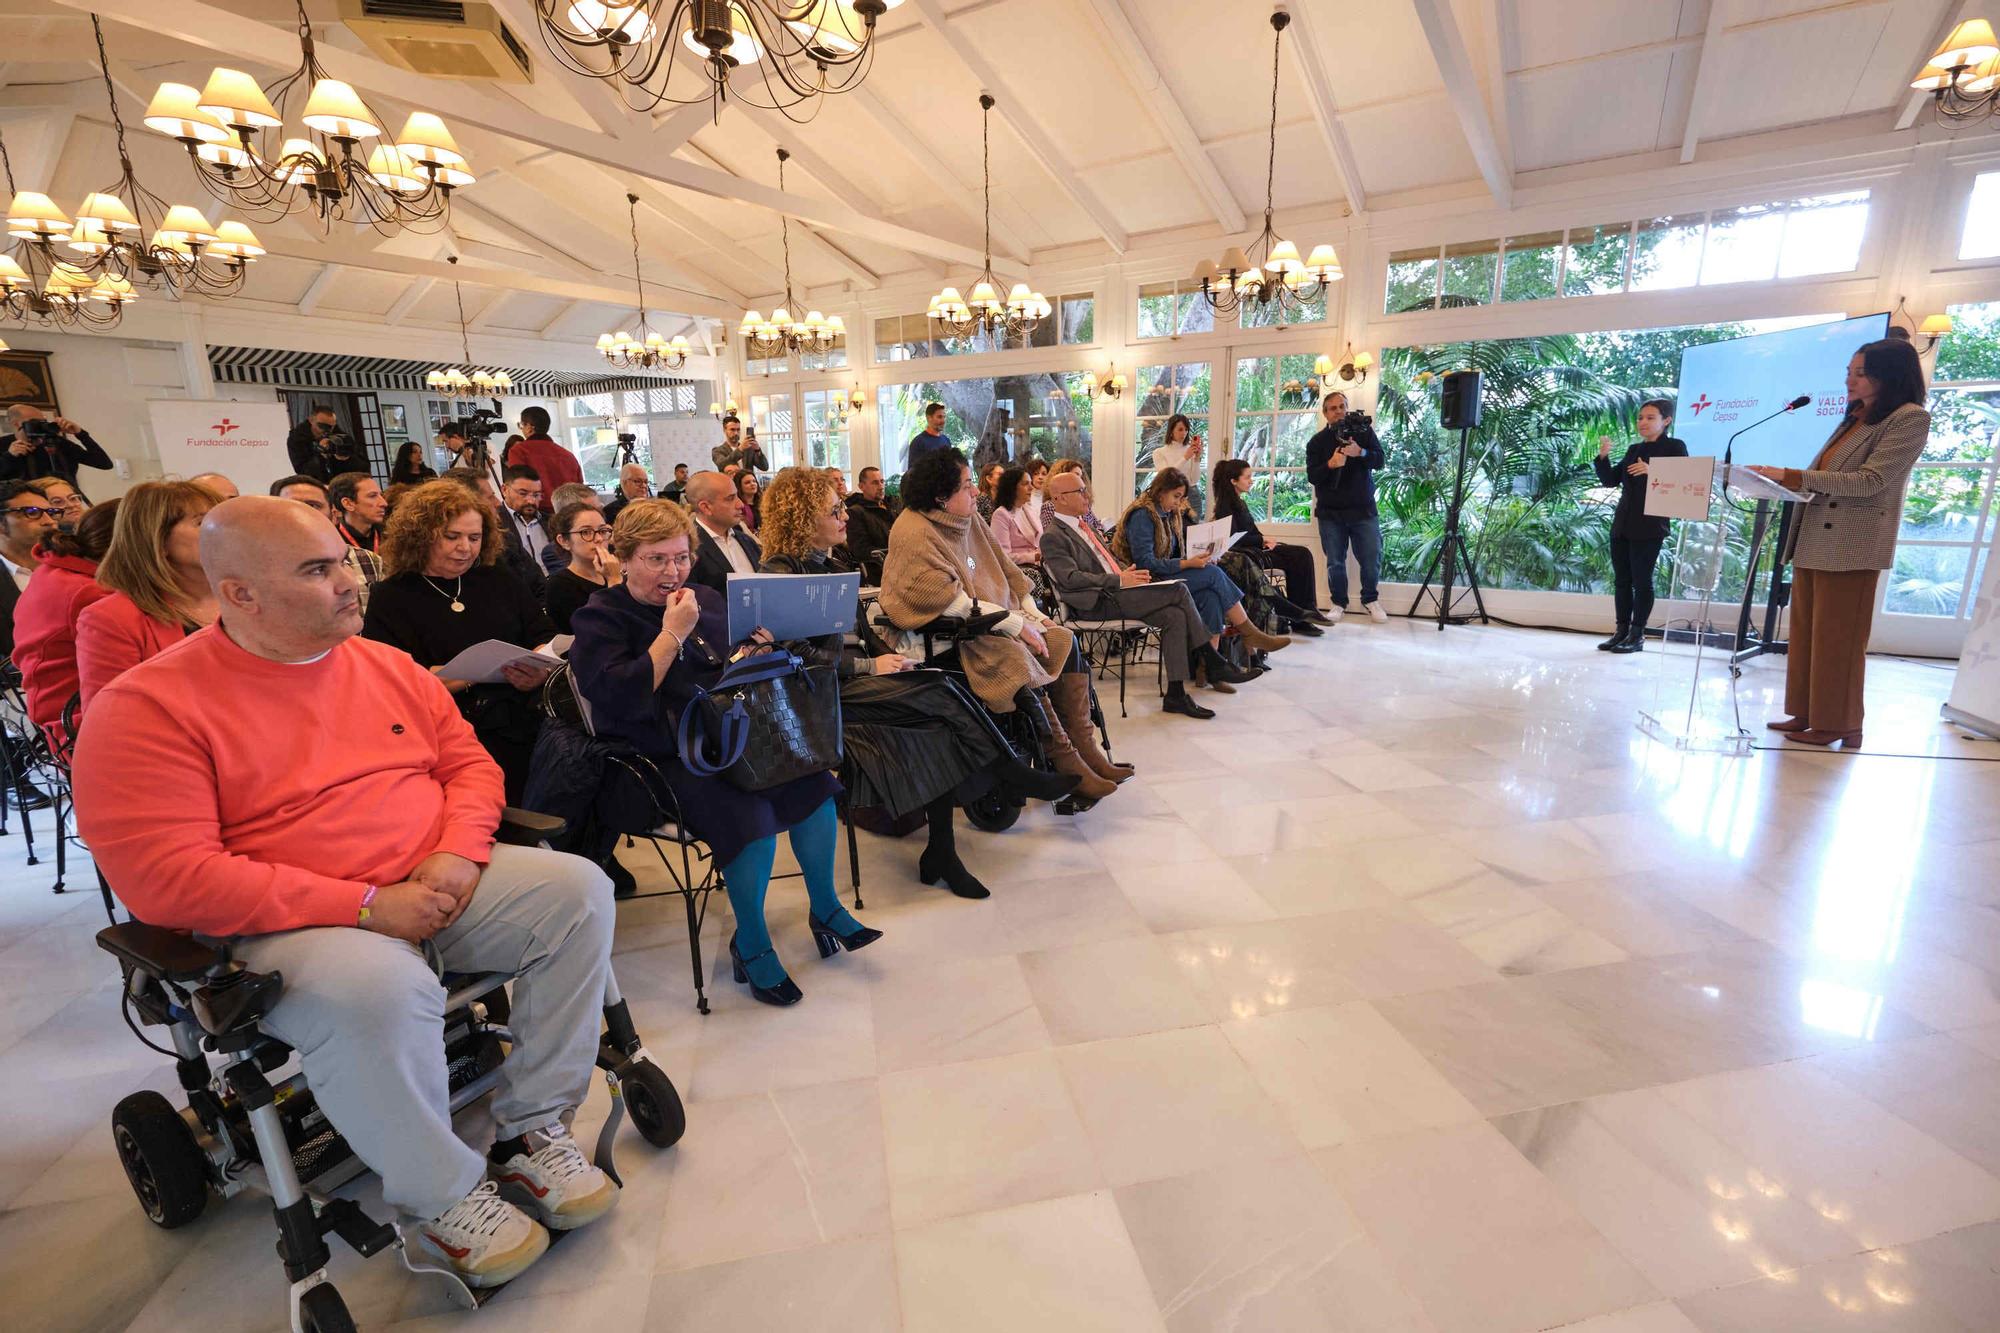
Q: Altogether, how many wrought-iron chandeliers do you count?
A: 10